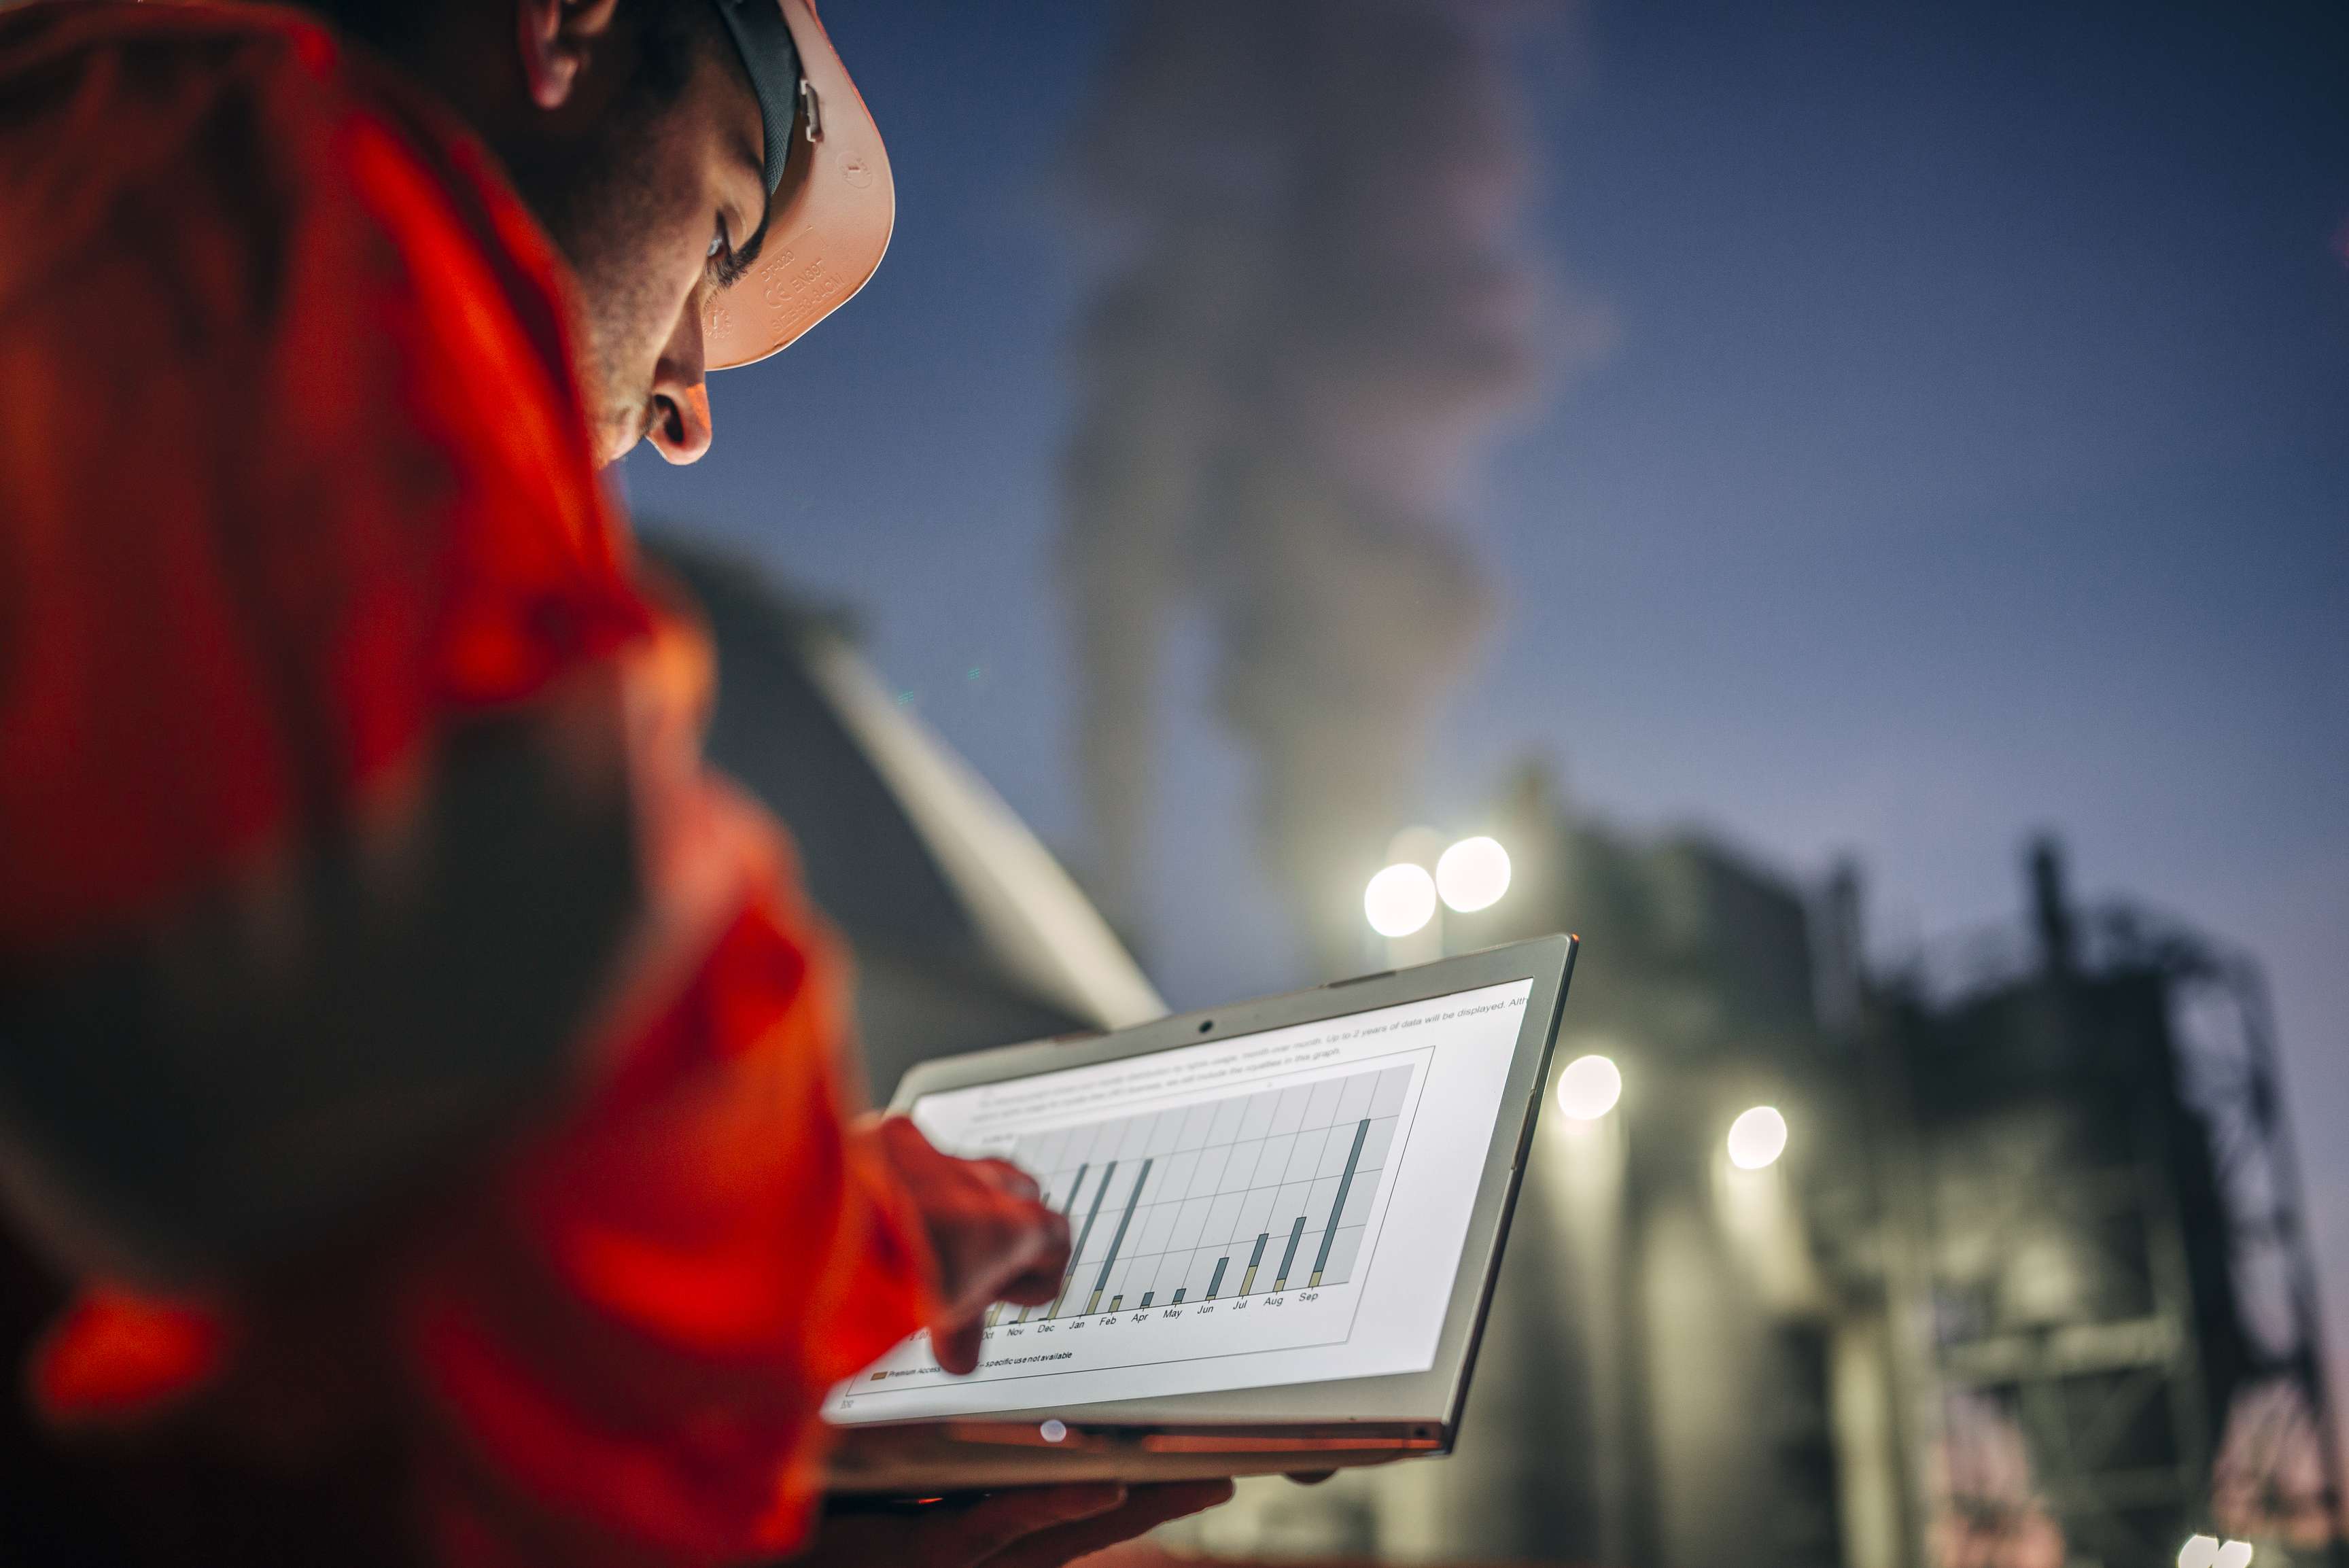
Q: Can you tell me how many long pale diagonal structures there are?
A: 1